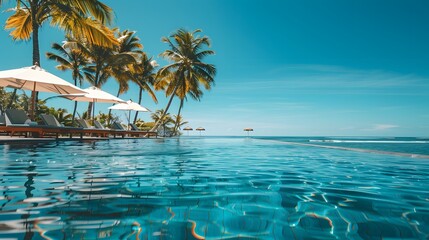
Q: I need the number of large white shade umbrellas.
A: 3